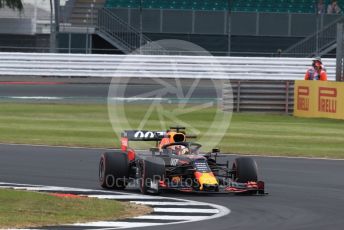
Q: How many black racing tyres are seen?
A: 3